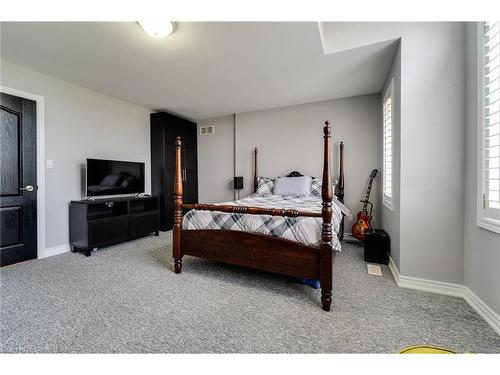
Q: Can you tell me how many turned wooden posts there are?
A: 4